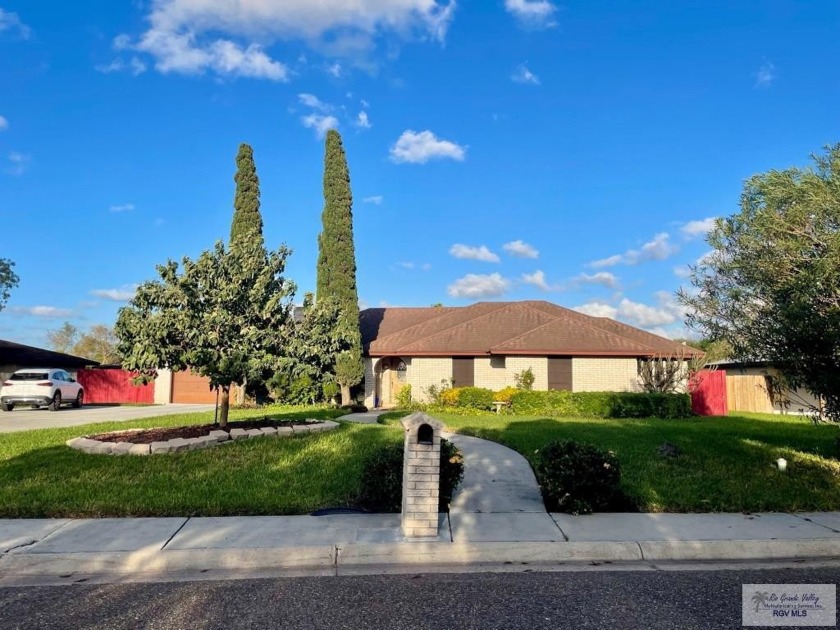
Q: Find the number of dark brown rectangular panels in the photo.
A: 2